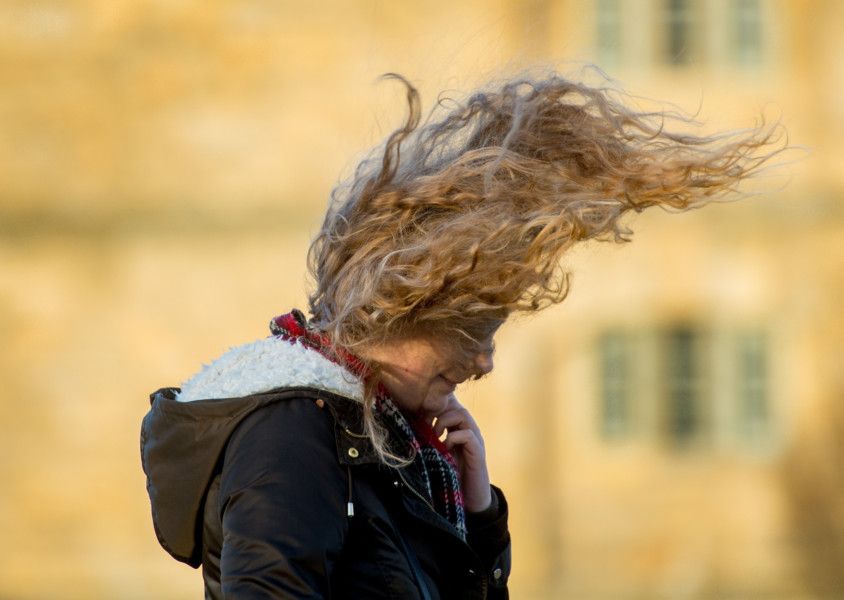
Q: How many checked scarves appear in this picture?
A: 1